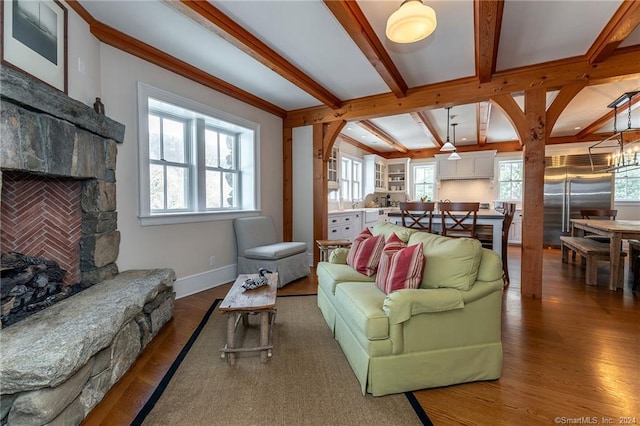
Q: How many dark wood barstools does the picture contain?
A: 3